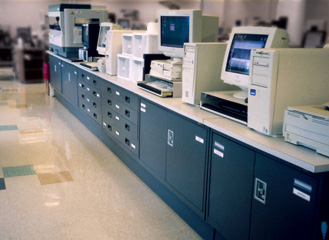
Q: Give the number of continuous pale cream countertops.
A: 1